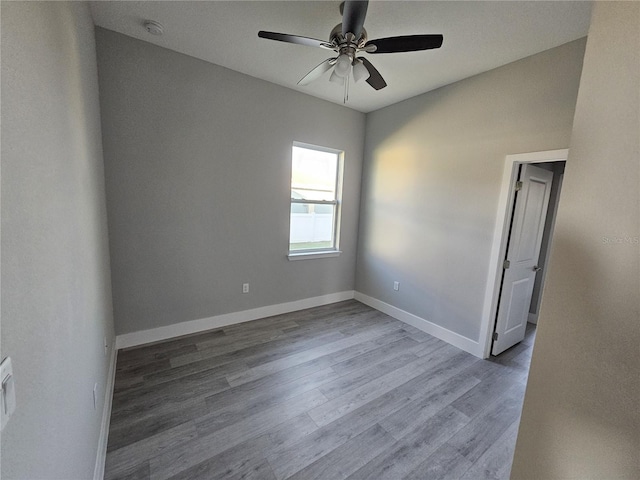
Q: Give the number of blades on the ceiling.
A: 5